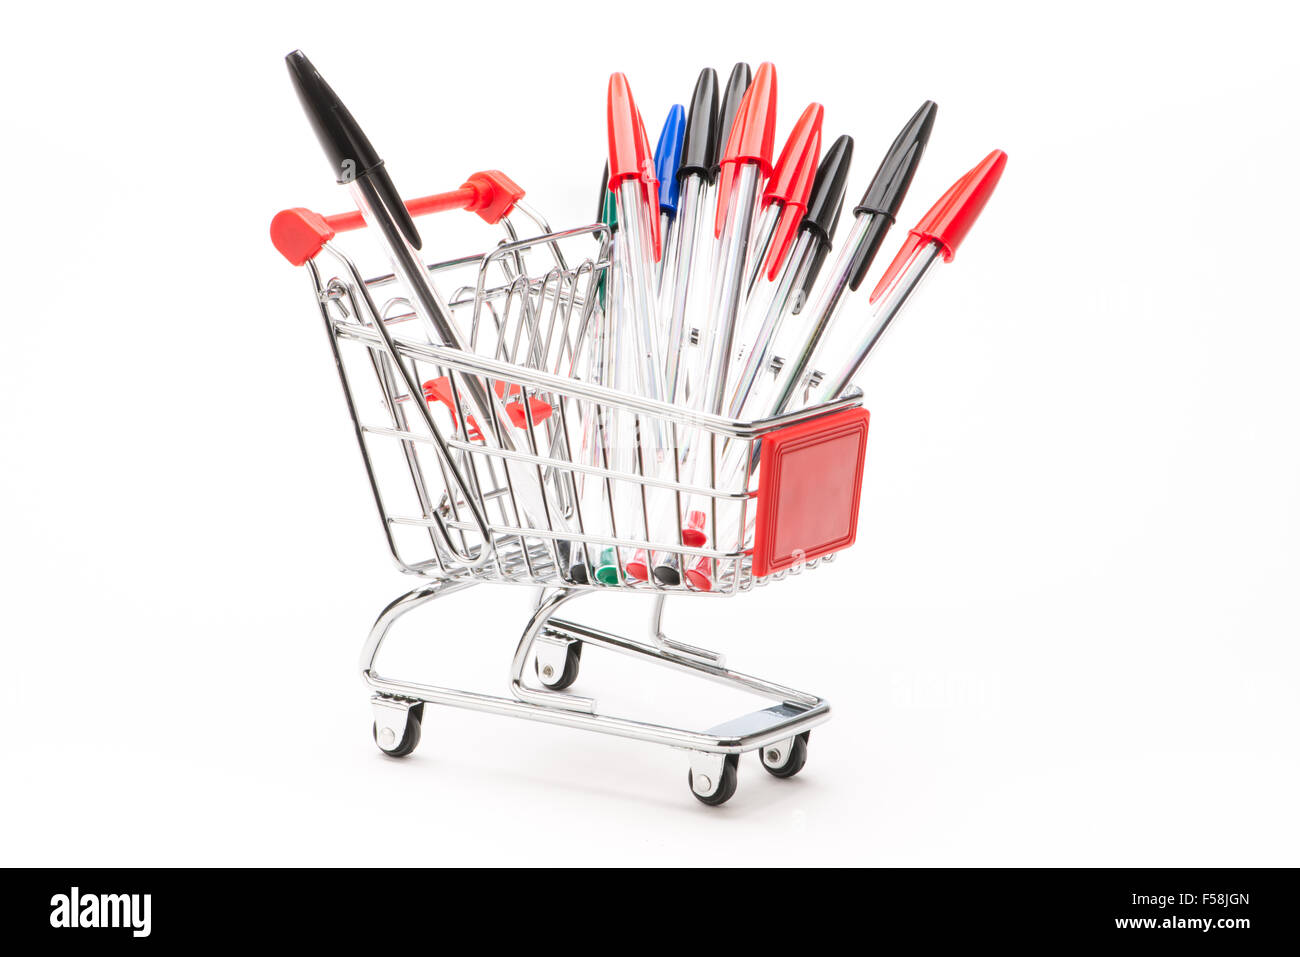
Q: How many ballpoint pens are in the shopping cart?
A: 11